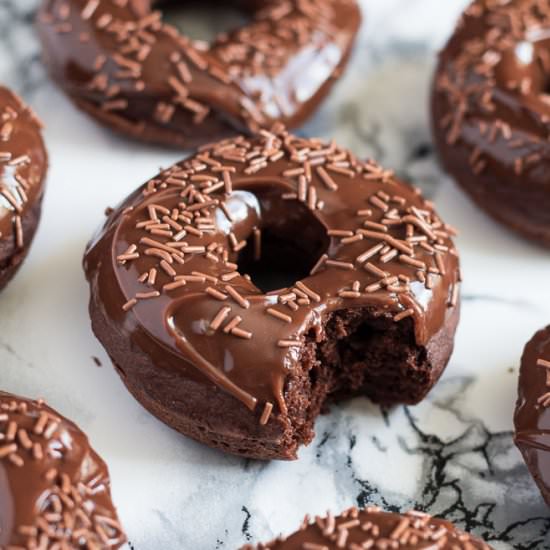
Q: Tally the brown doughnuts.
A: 7